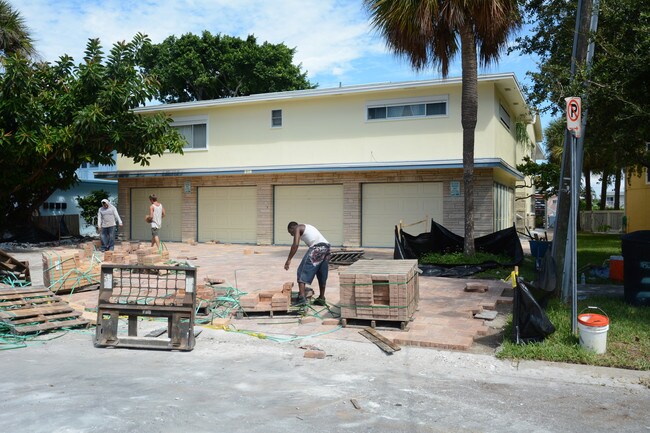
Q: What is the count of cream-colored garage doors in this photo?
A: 4